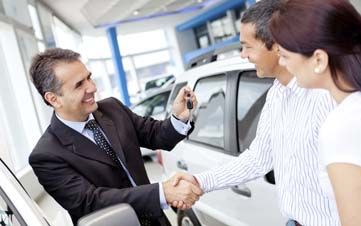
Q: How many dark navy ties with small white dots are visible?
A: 1